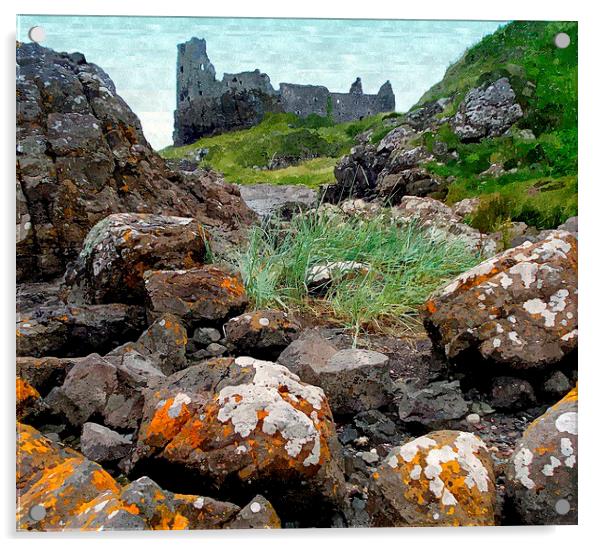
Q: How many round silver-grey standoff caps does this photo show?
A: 4